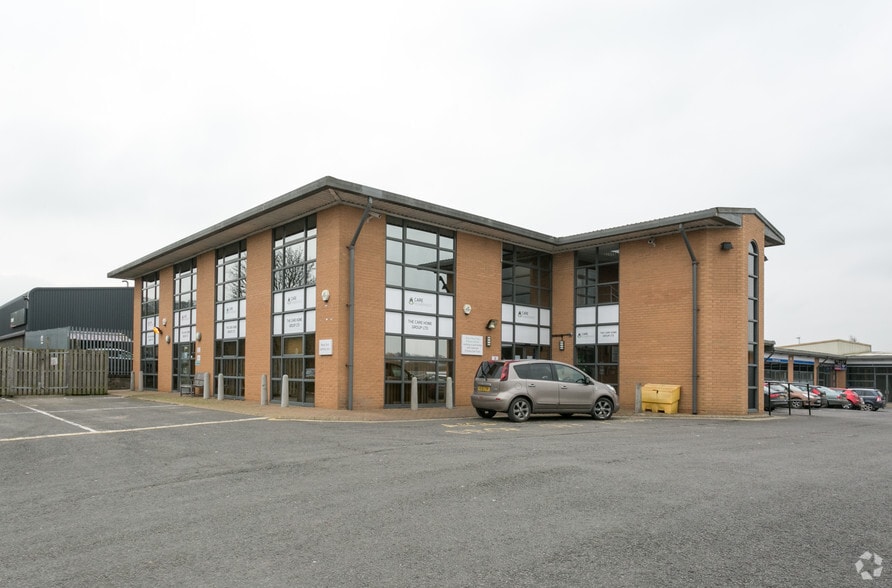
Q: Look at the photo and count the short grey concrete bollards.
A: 9